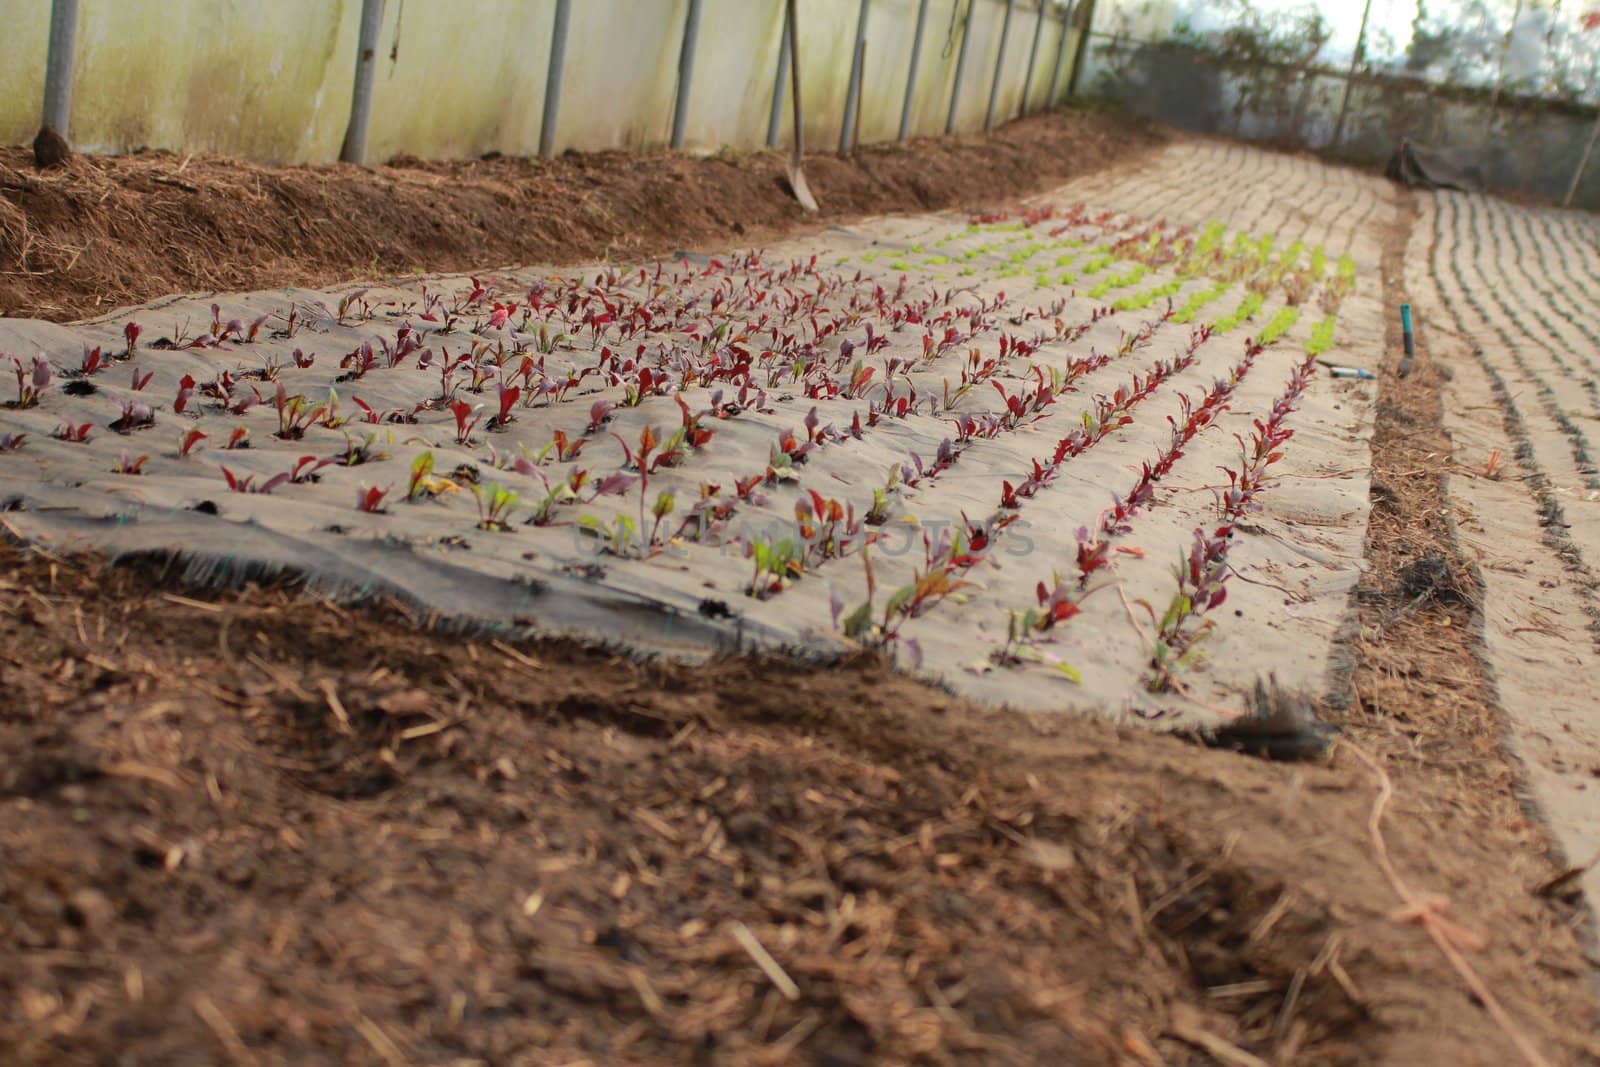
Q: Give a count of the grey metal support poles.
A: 11